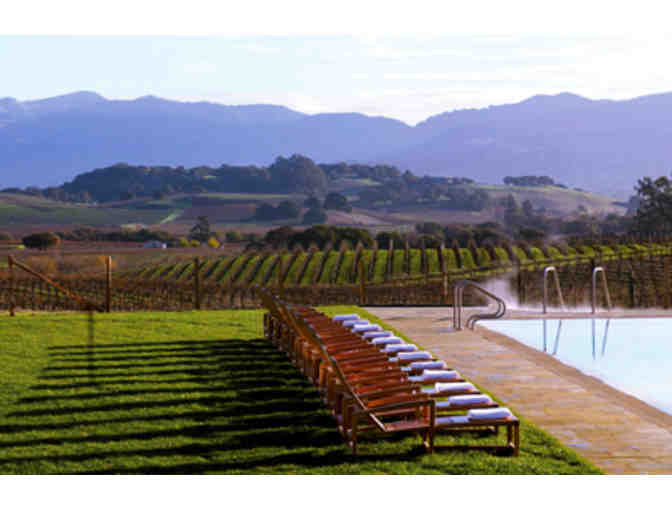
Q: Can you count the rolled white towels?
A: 12